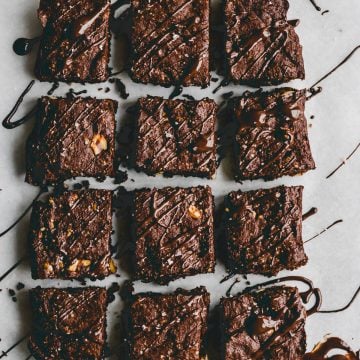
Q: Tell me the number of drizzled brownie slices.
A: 12